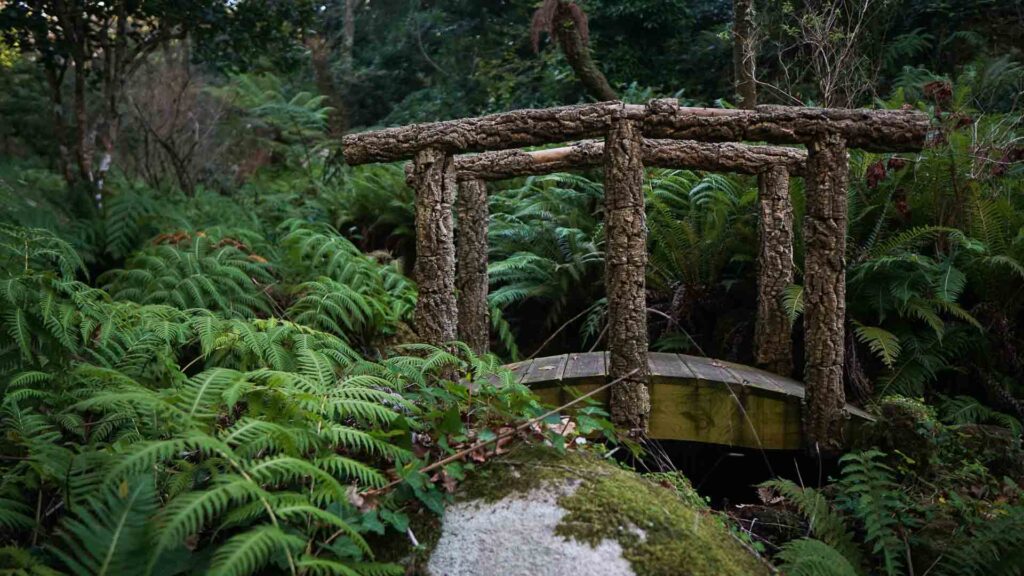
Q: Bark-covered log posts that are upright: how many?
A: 5